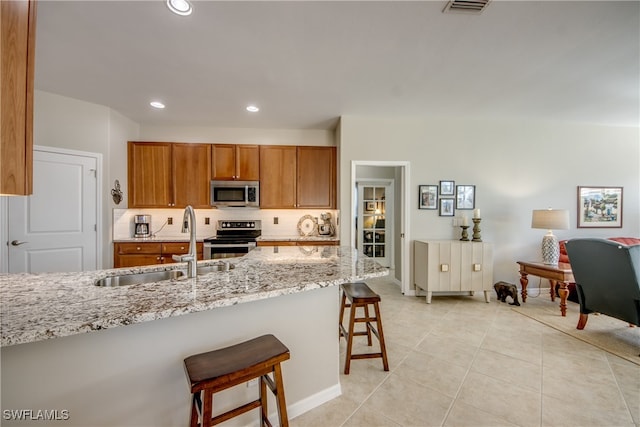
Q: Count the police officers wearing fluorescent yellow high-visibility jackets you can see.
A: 0